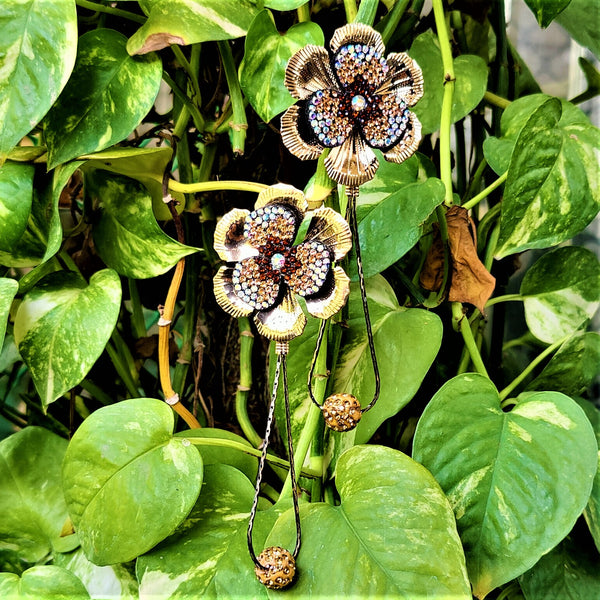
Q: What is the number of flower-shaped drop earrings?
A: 2